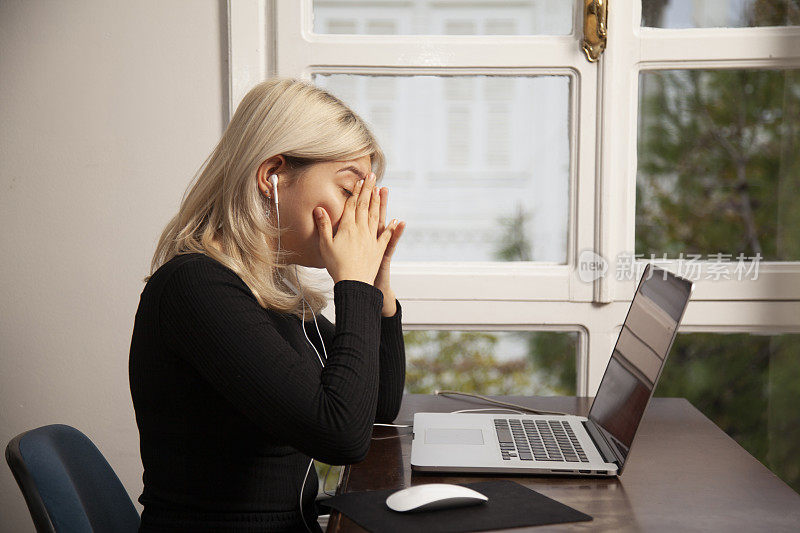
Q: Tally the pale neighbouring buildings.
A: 1